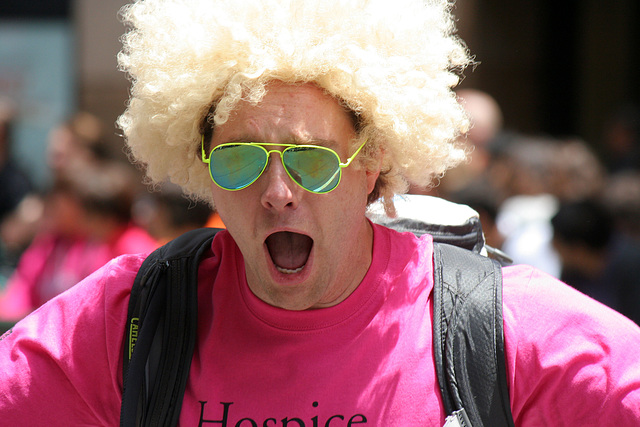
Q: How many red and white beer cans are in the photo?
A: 0